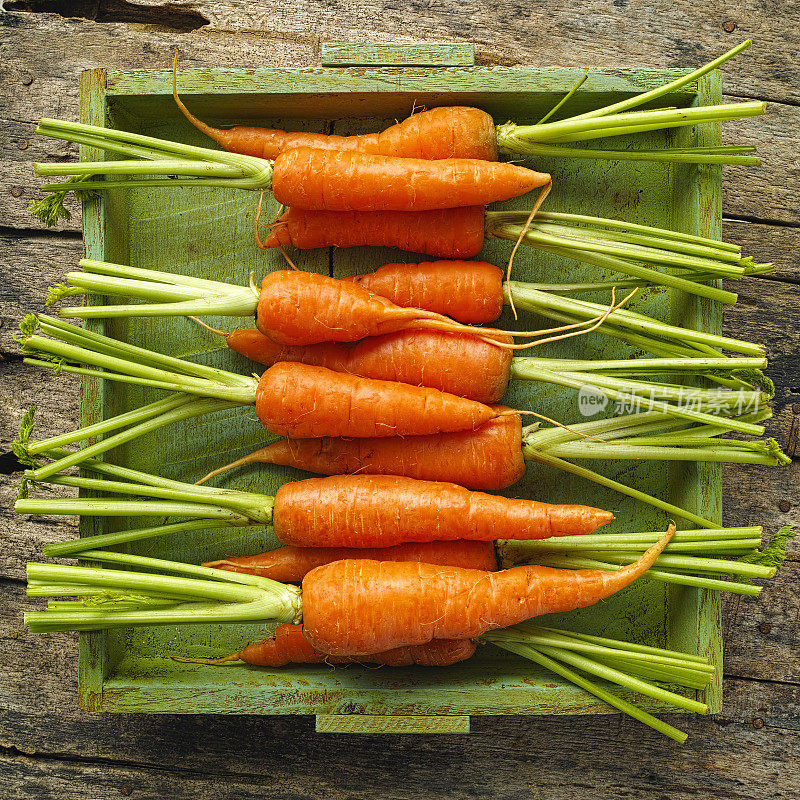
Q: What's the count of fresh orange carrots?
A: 12